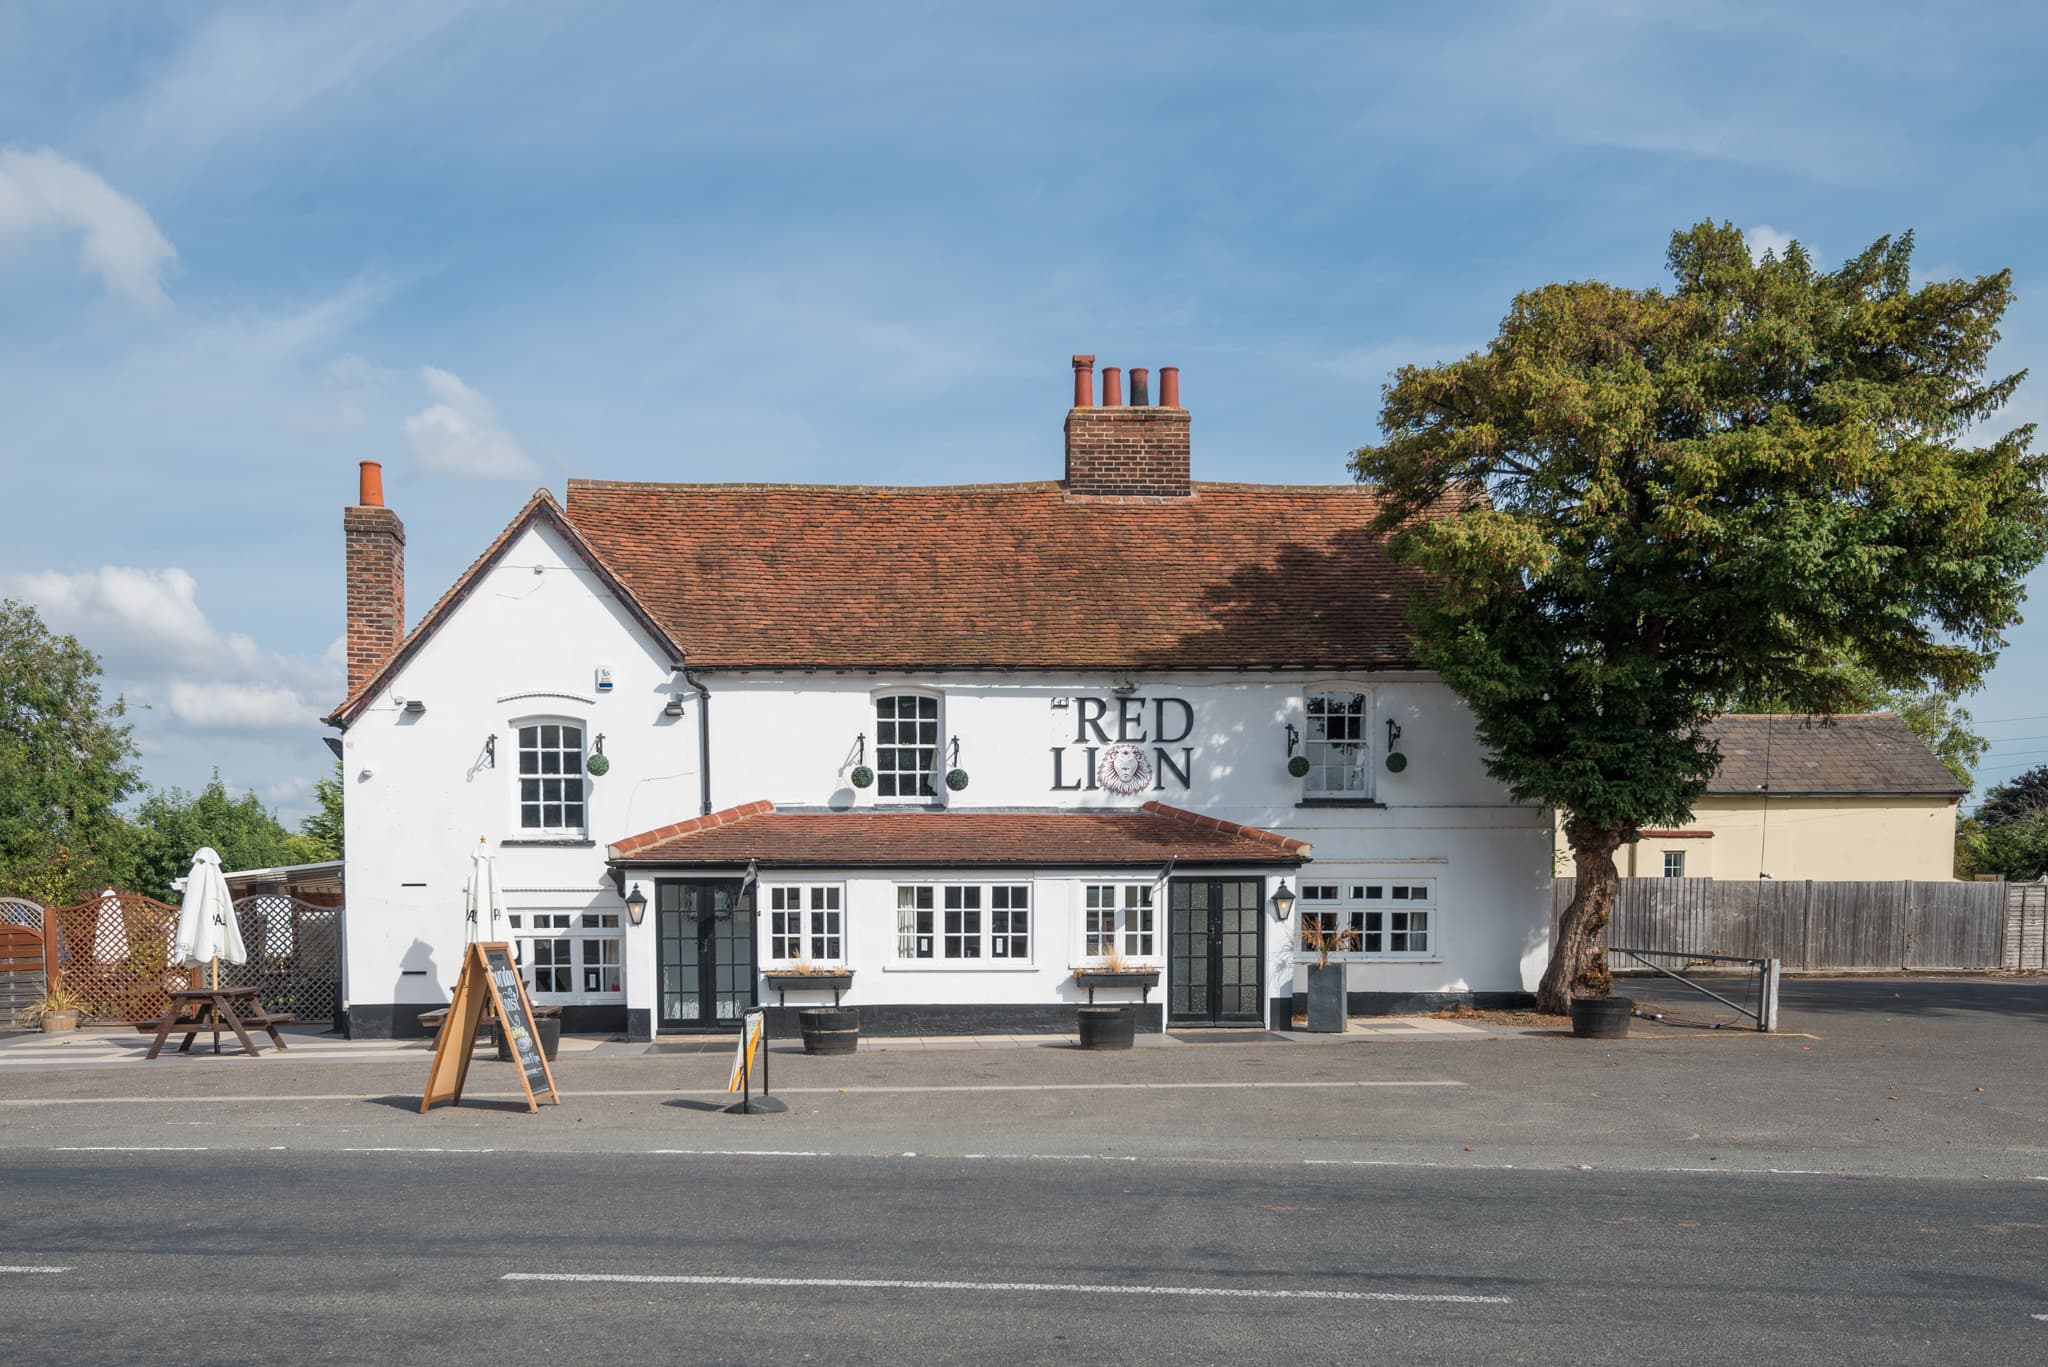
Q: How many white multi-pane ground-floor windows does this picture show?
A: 5